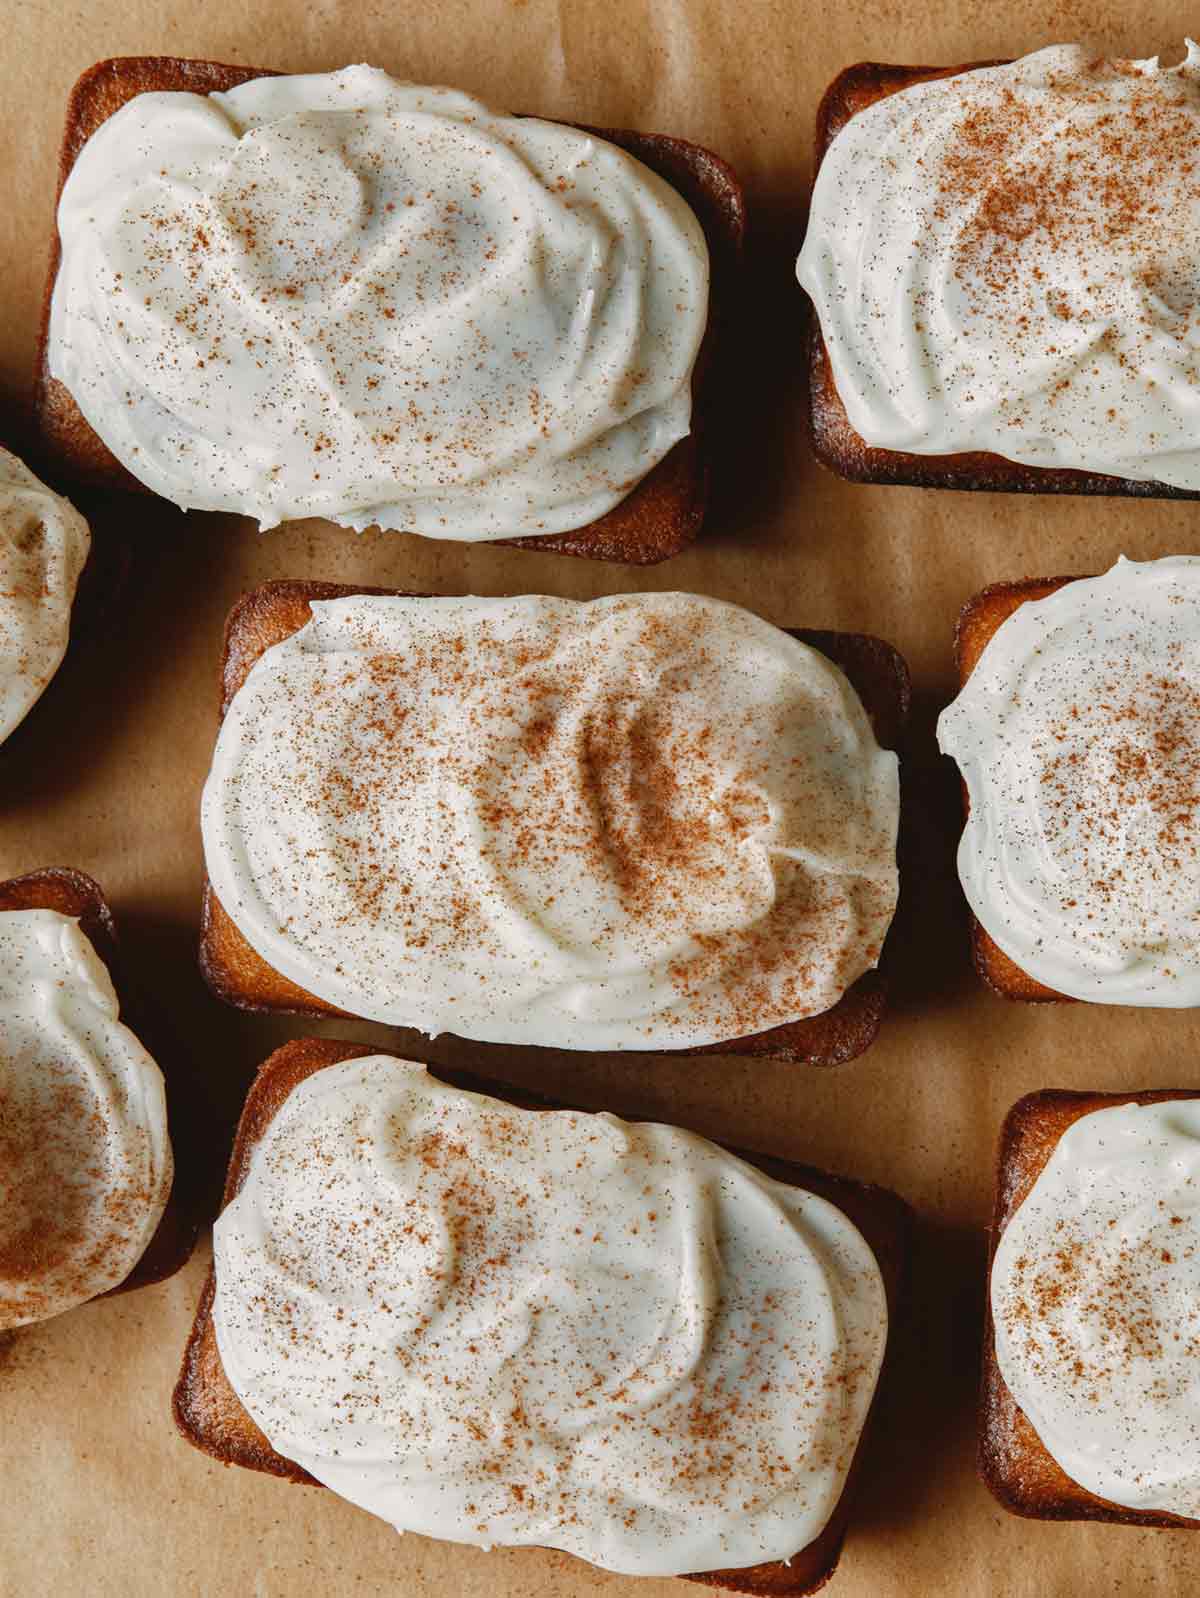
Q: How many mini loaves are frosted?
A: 8